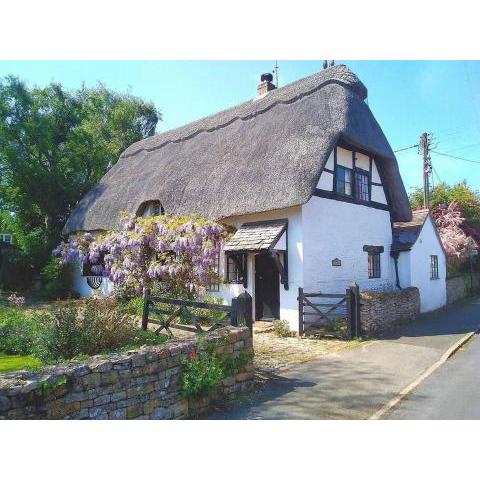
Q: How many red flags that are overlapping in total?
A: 0